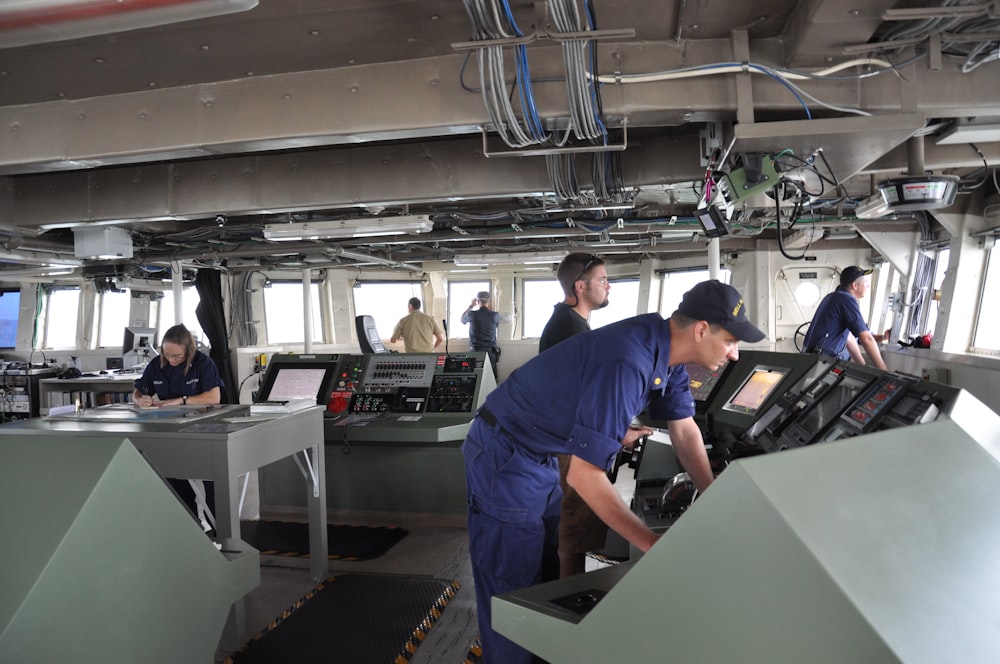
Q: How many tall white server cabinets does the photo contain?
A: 0